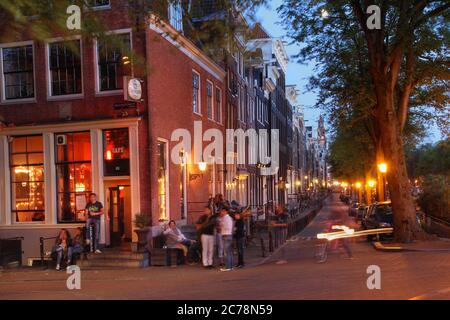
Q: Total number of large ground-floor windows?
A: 2